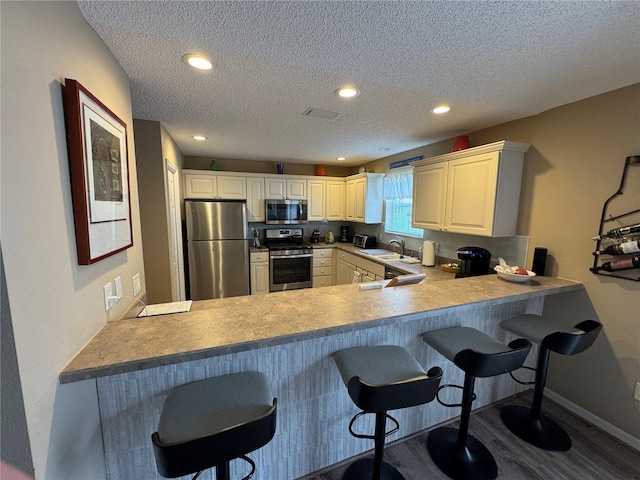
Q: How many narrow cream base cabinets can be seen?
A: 2